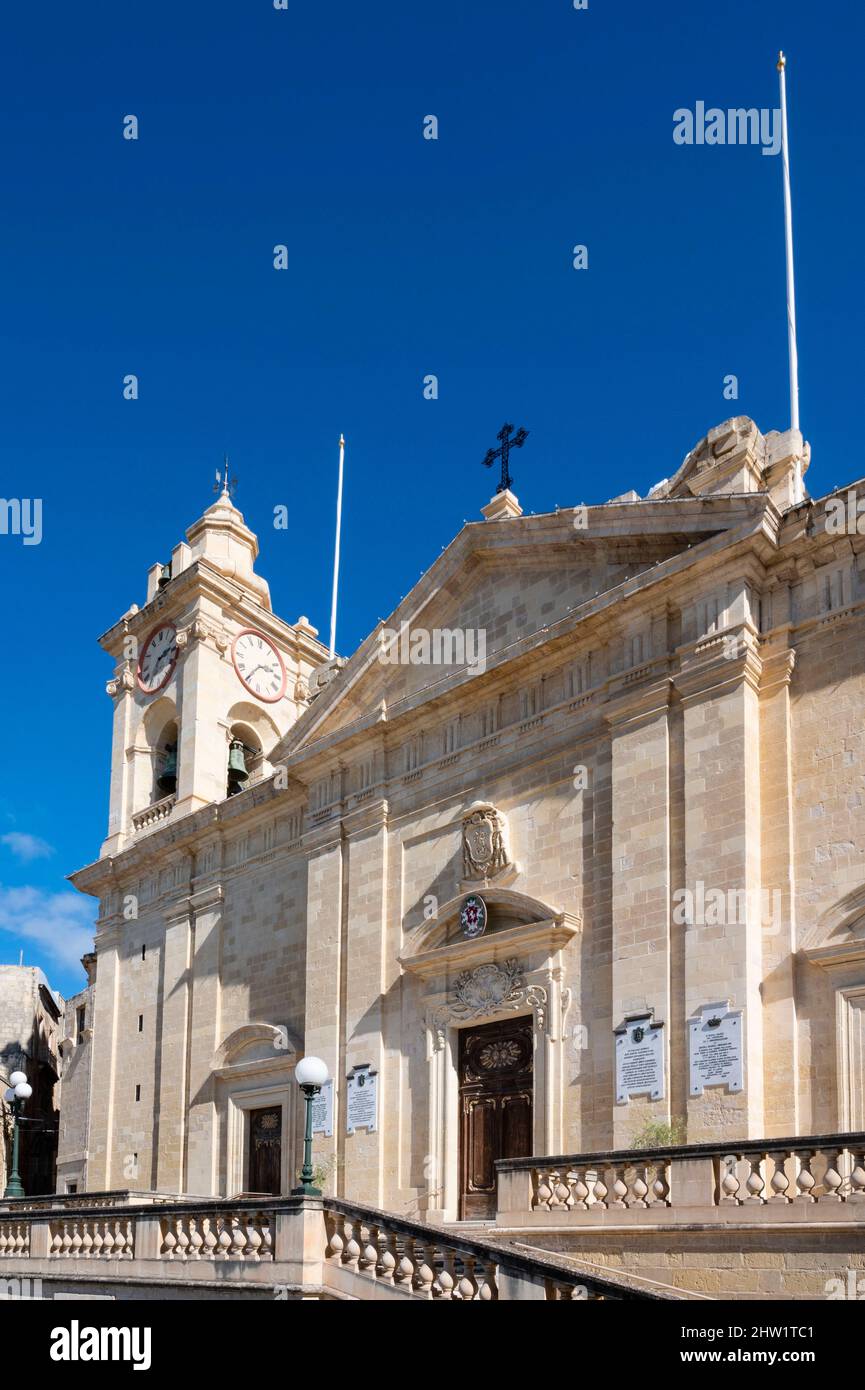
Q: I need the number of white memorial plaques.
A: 4